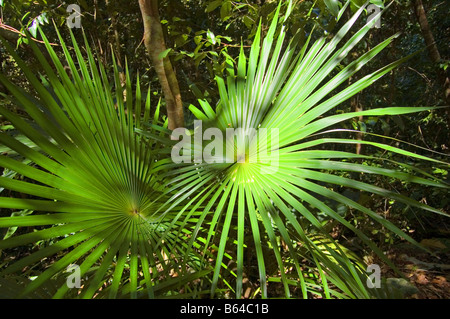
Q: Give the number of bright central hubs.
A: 2